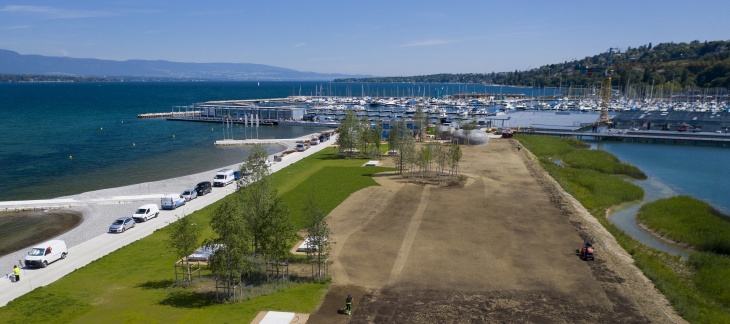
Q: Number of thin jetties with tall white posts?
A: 1